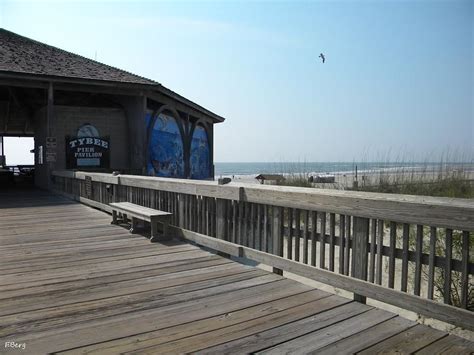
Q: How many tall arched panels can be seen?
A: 2